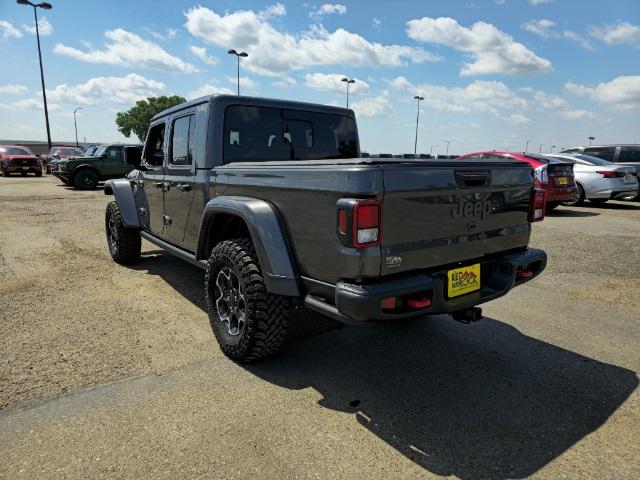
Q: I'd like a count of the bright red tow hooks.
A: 2